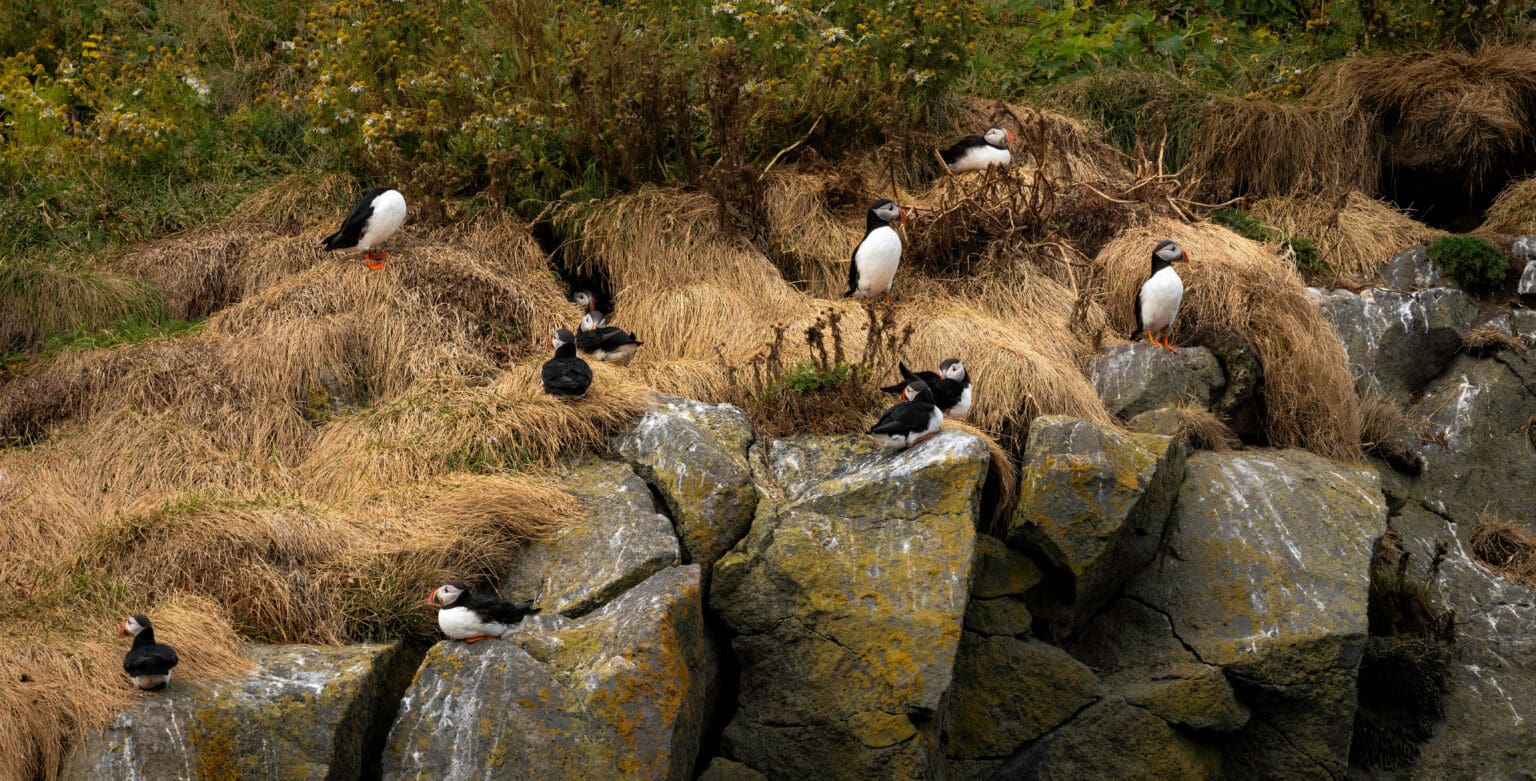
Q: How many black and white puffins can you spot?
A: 11